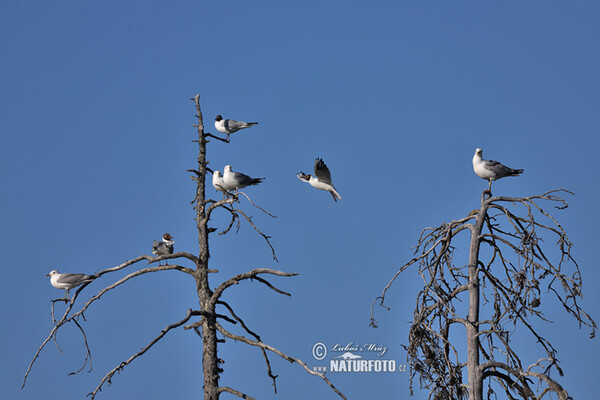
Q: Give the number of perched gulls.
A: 6